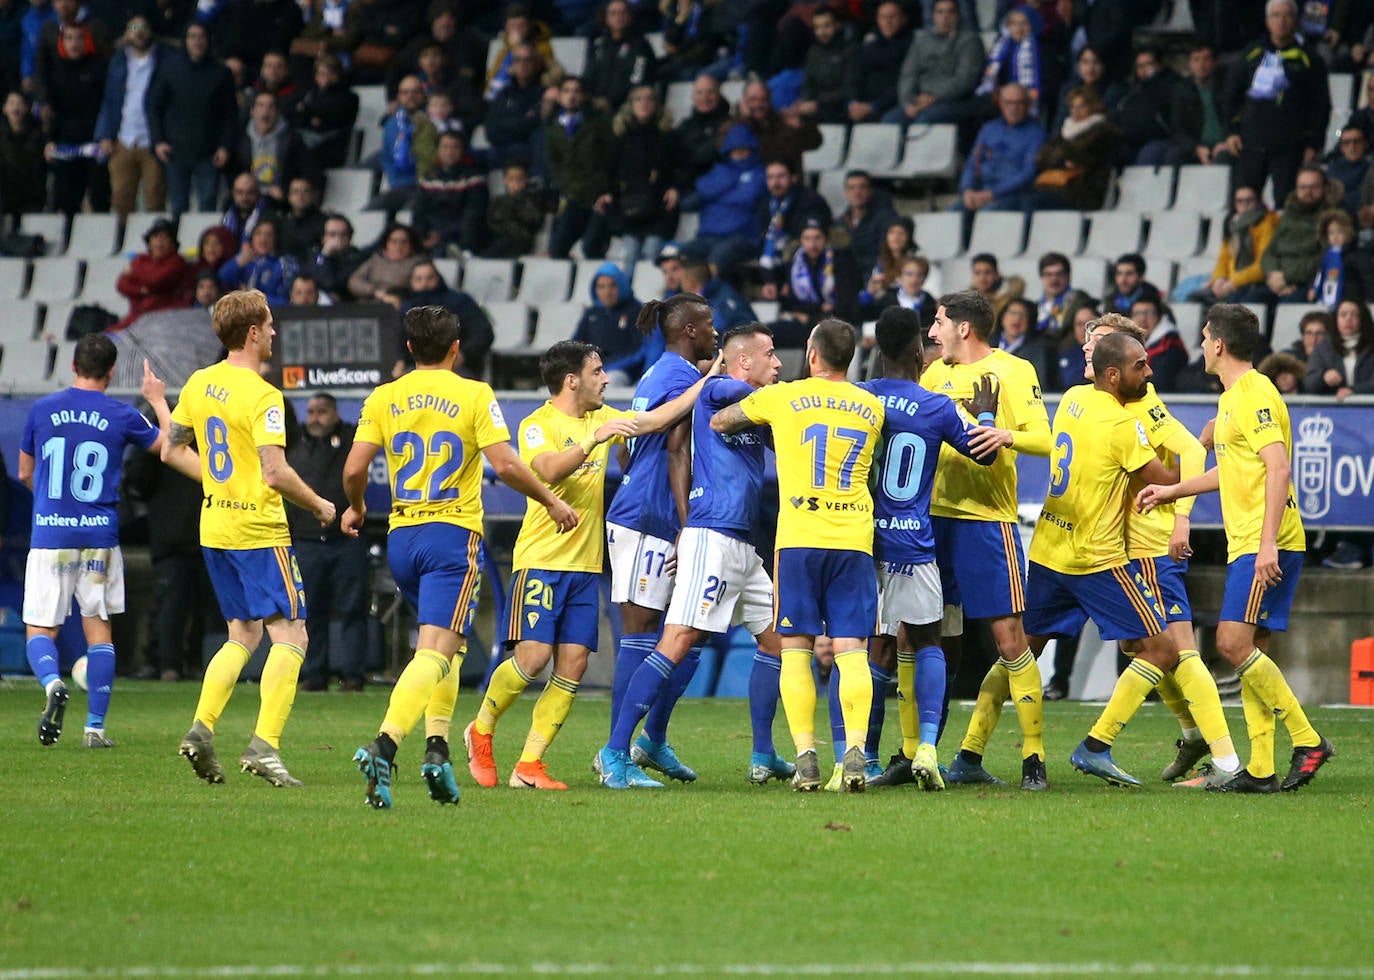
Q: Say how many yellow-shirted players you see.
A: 8